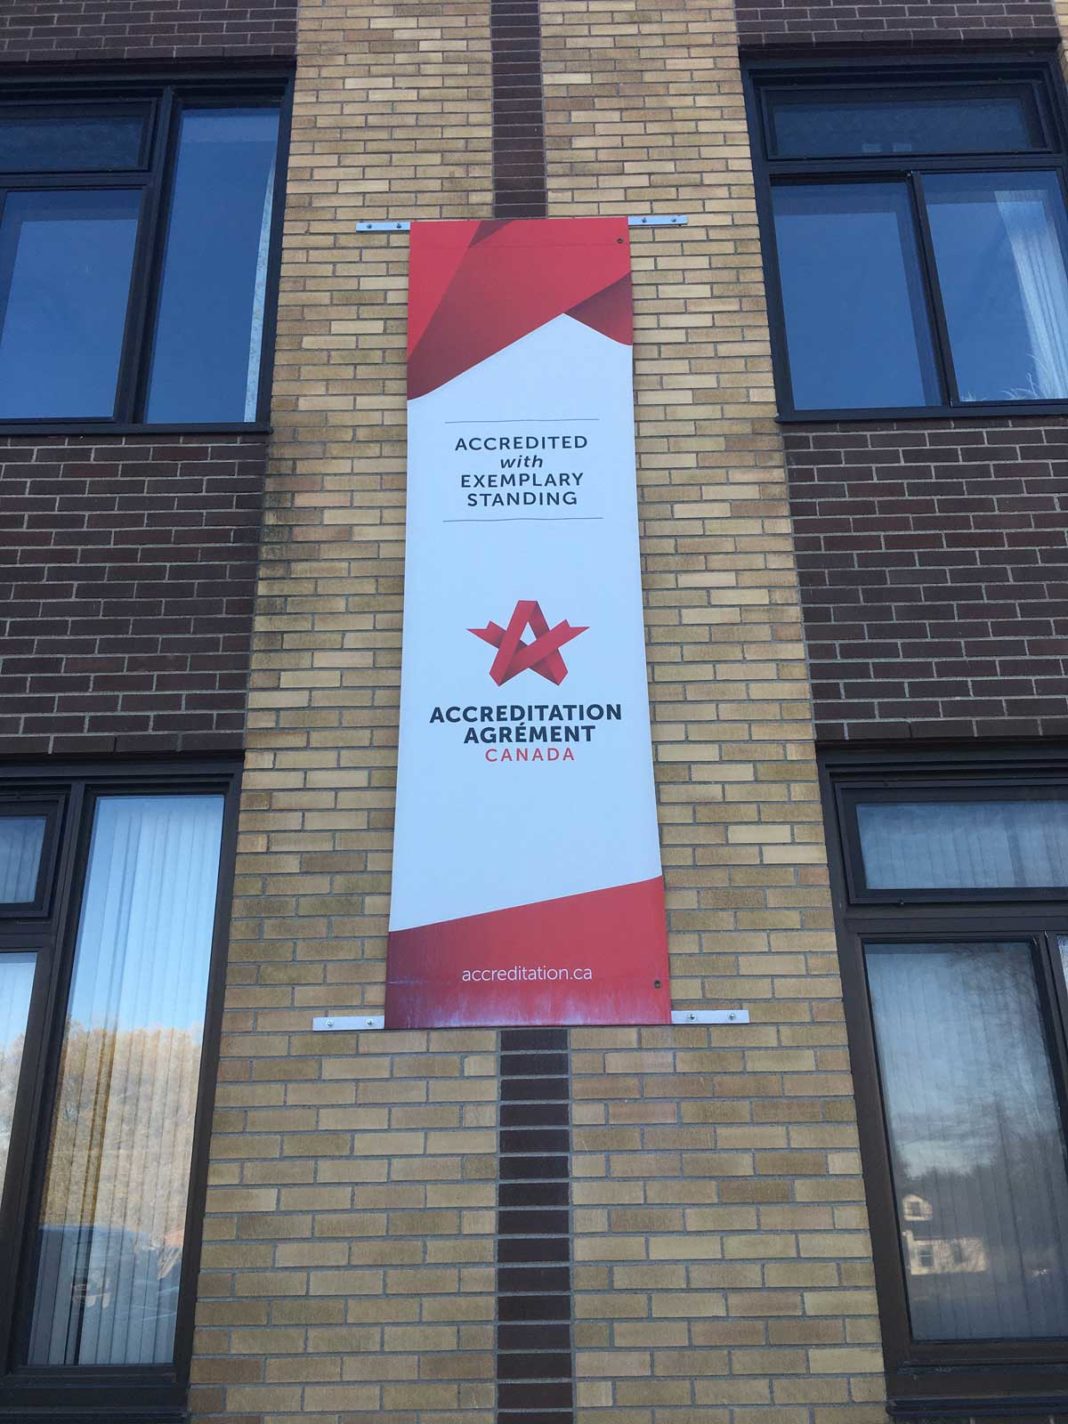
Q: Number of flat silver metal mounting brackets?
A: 4